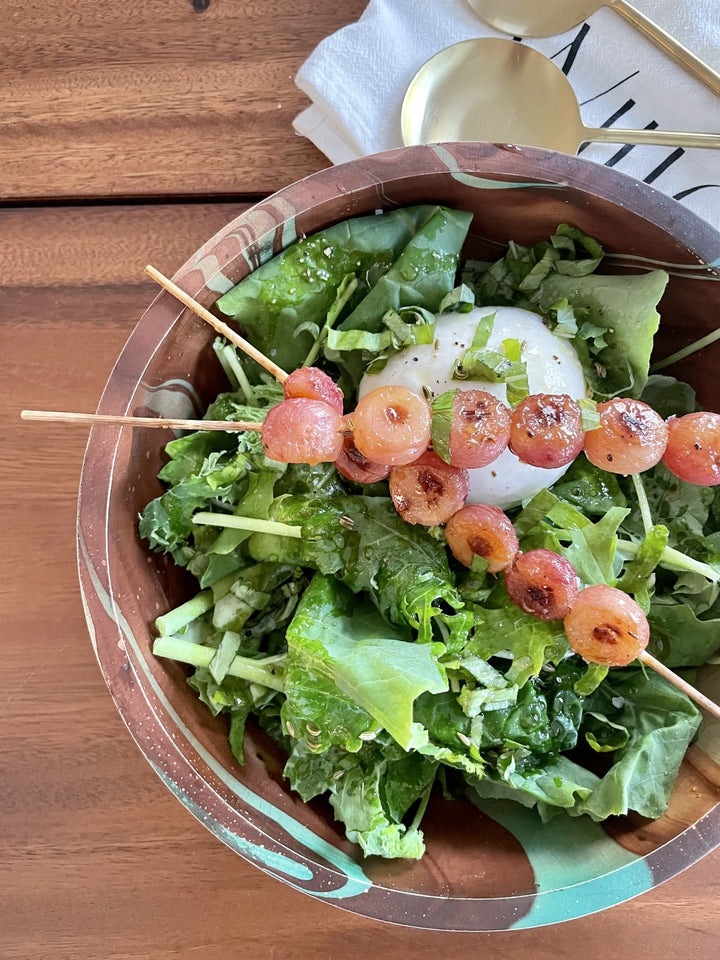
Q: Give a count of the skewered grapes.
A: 12